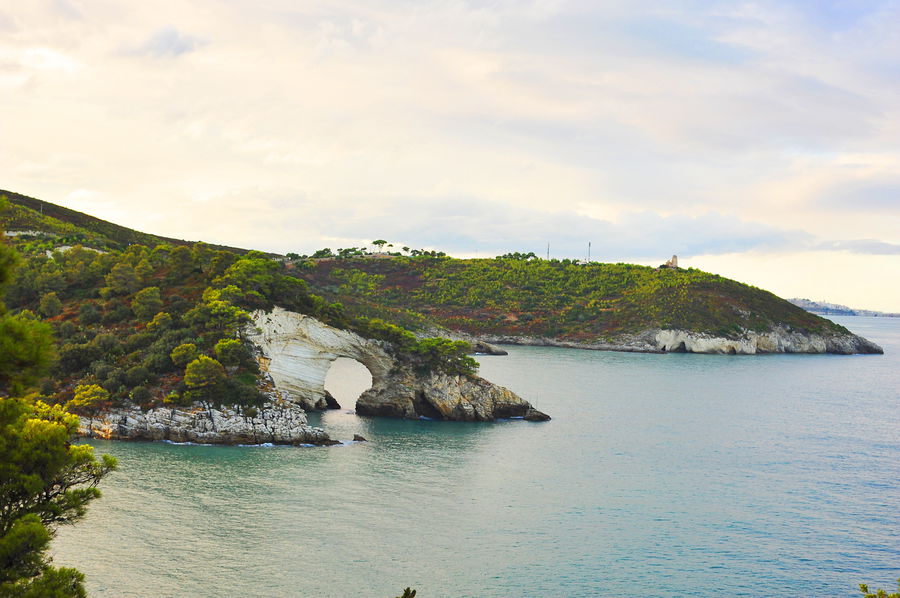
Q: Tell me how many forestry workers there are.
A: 0